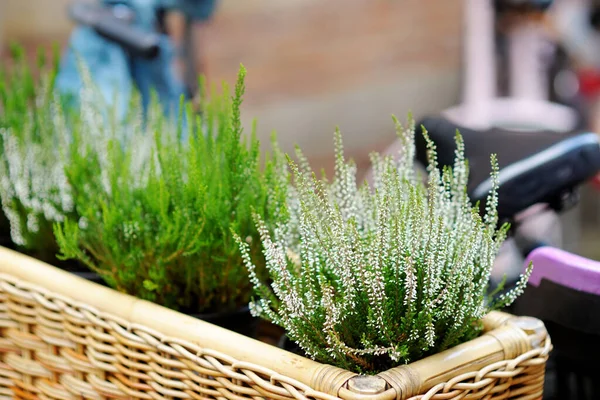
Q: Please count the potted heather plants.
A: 3